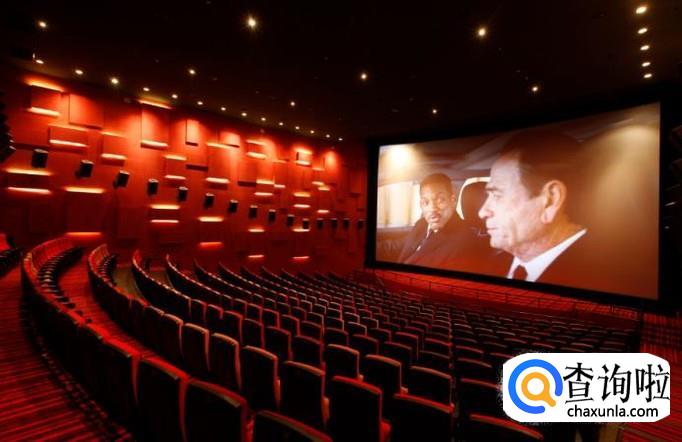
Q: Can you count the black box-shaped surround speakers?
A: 15